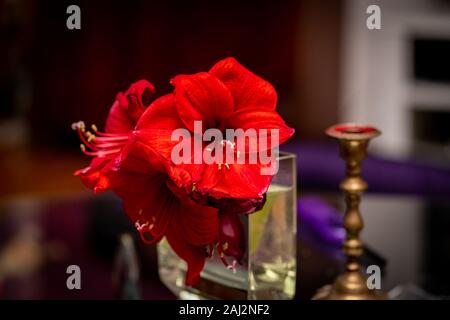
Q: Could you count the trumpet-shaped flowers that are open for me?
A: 3